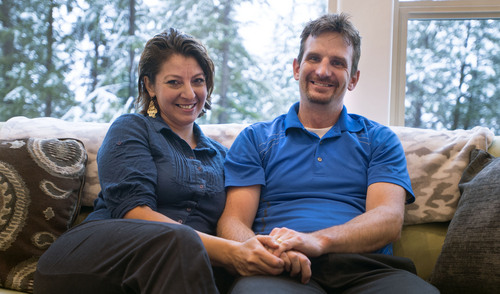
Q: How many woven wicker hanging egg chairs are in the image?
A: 0